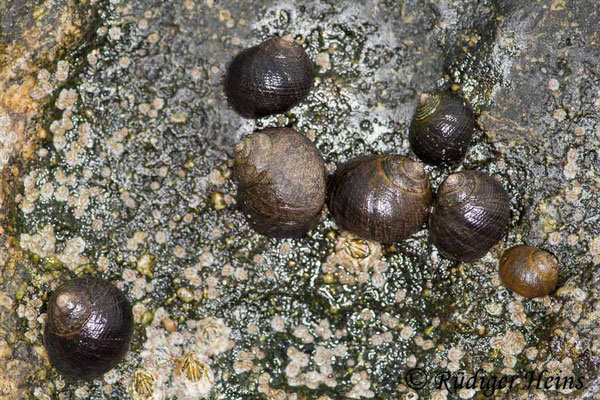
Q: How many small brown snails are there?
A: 1